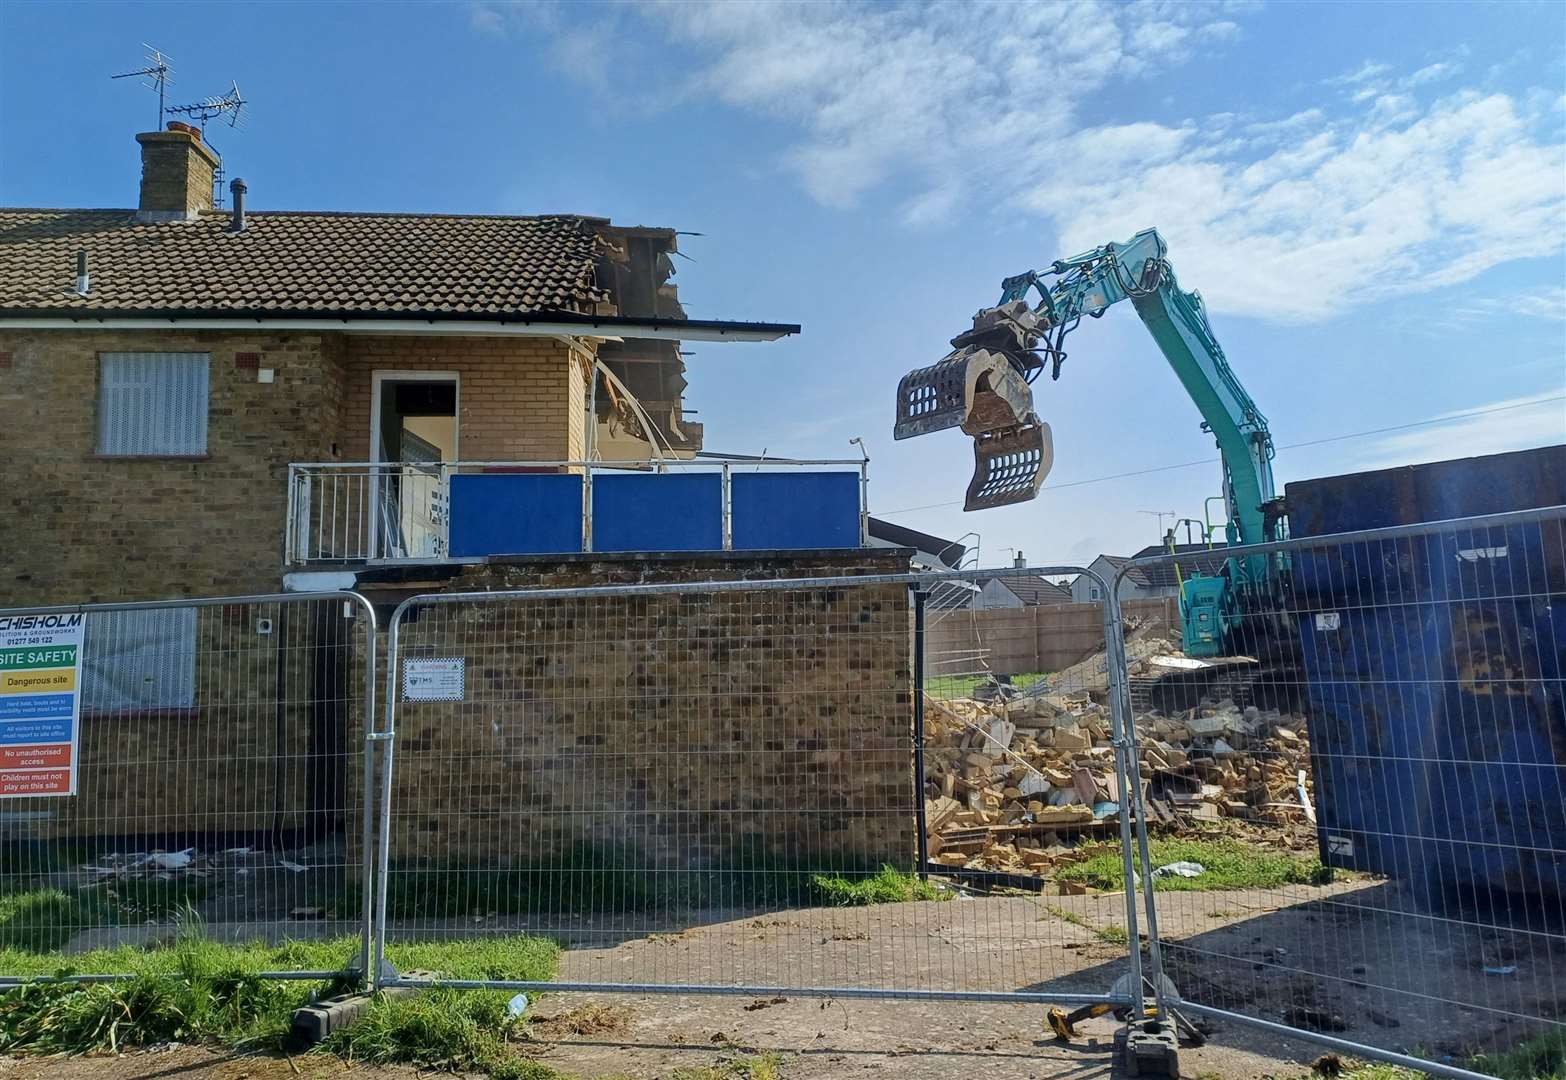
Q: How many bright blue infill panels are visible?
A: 3